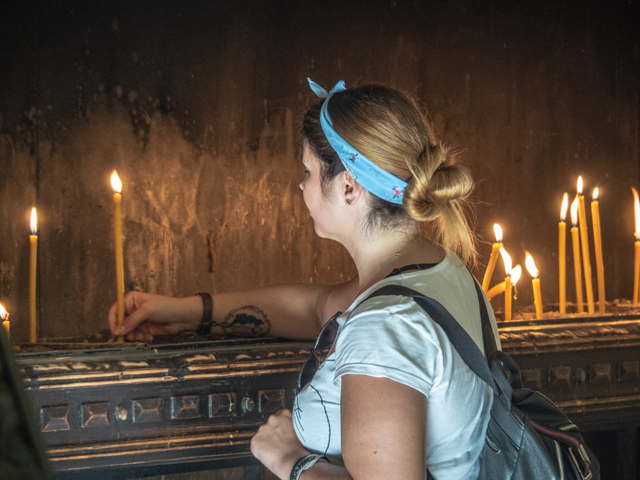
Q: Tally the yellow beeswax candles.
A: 12